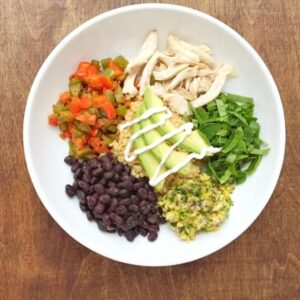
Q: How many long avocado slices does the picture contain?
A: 3